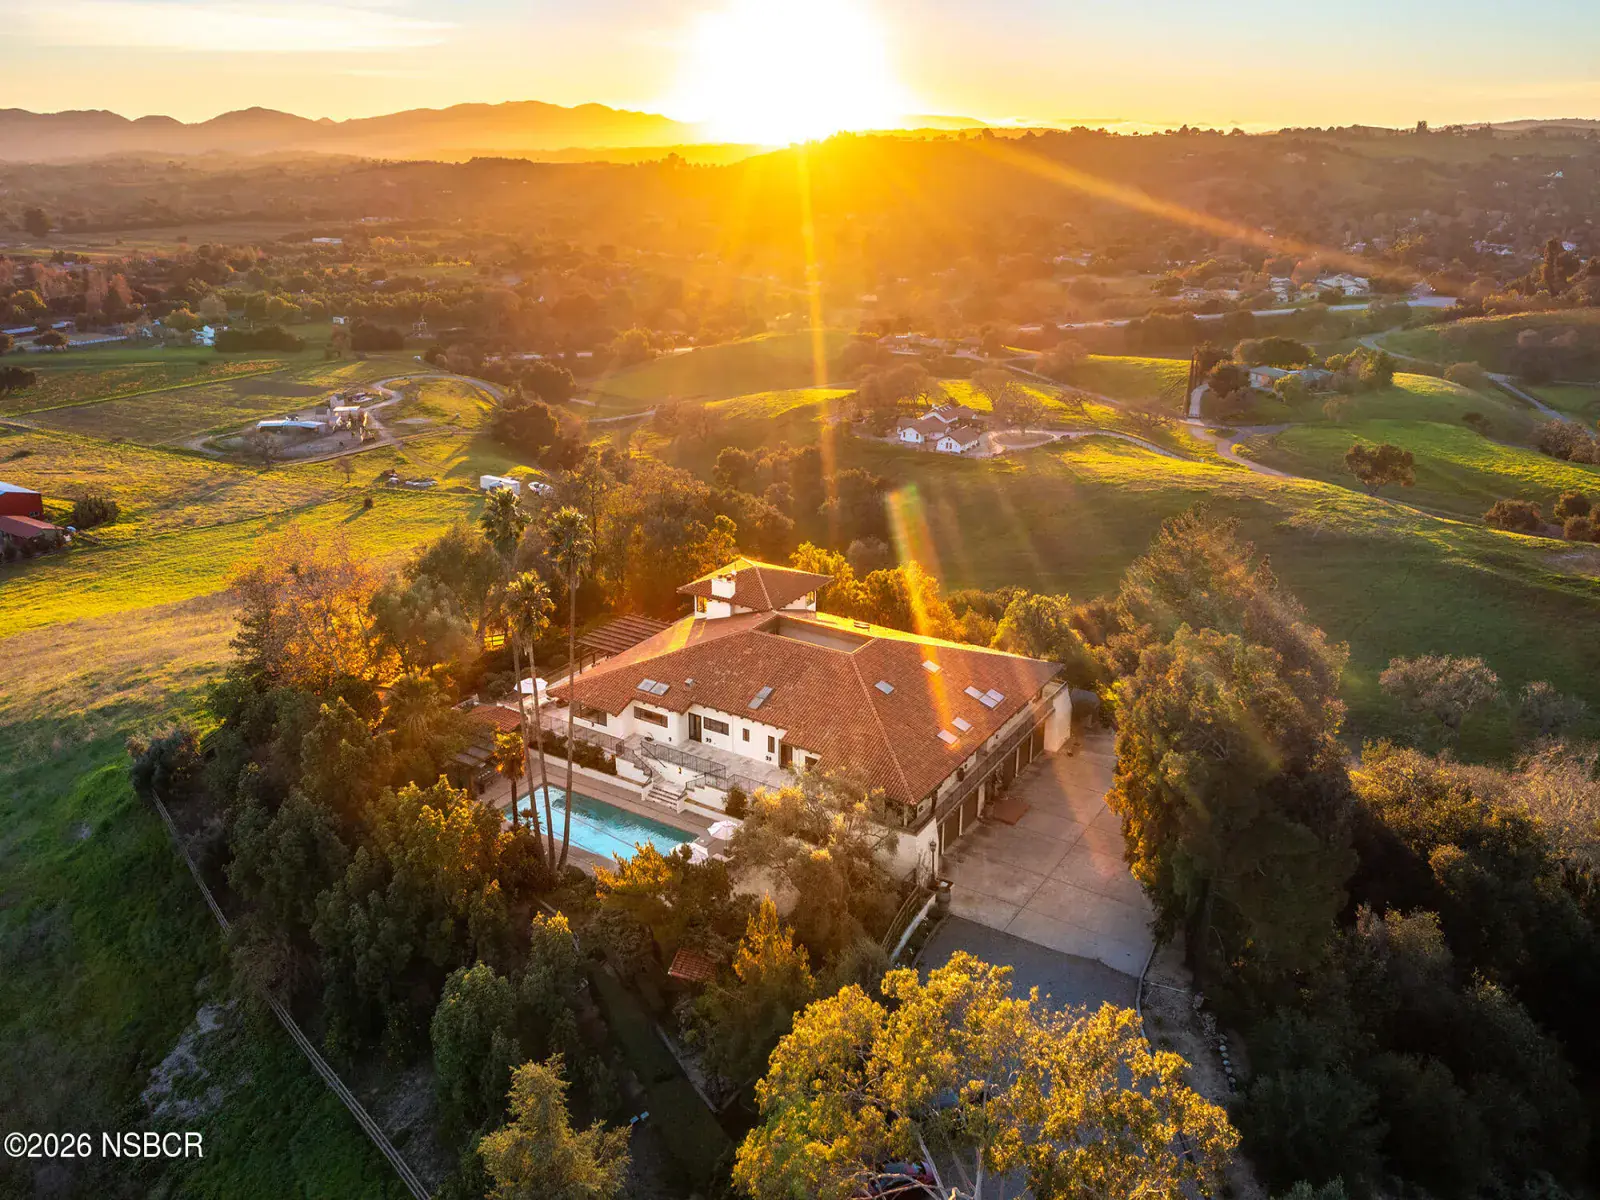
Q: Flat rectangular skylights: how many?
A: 11